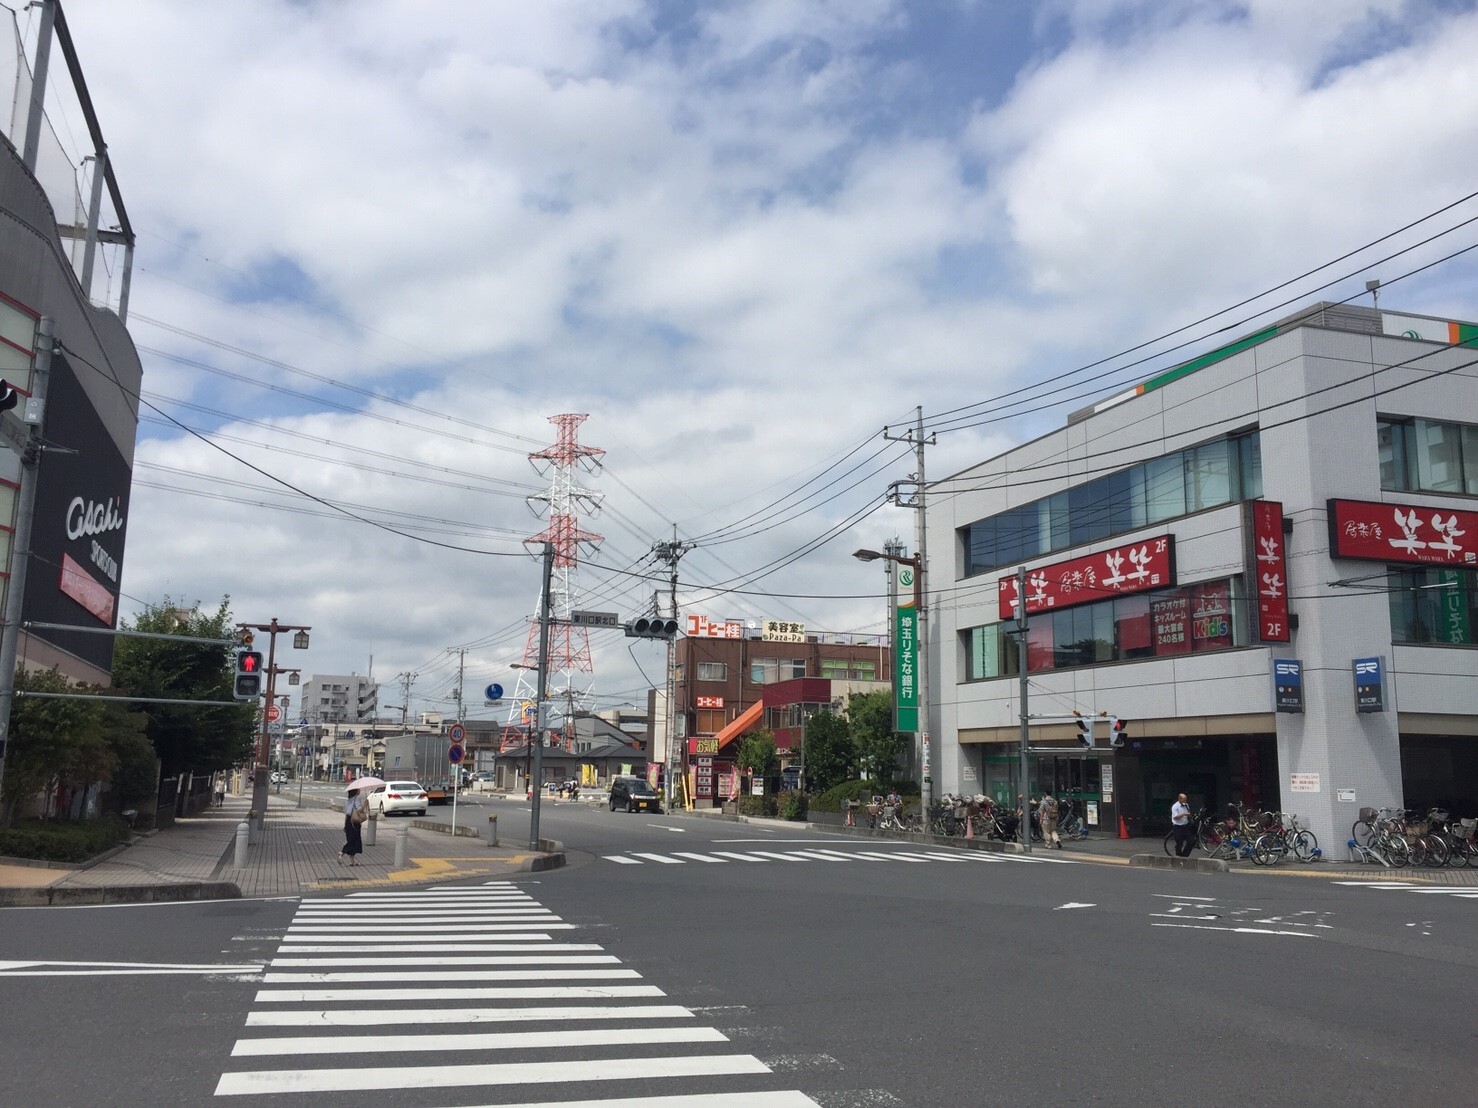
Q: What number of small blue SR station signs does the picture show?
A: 2